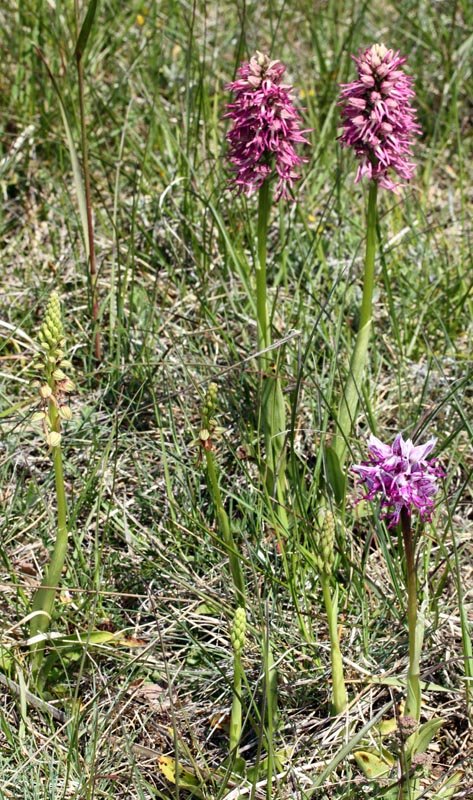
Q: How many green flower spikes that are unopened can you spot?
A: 2